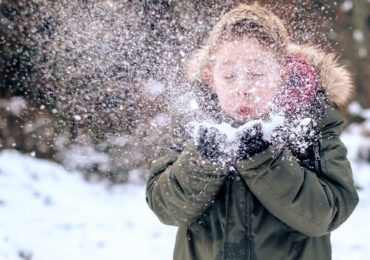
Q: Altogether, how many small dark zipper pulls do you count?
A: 1